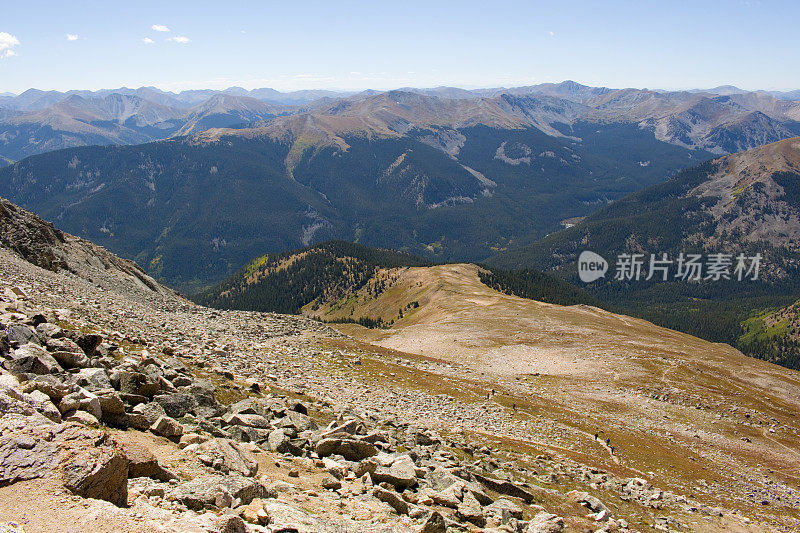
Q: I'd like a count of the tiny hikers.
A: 6